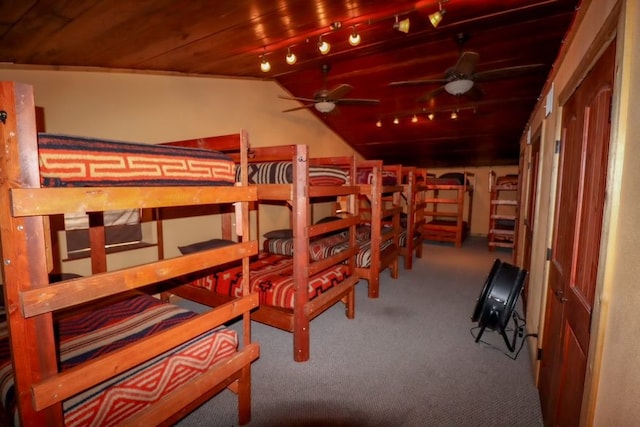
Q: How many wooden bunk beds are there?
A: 6